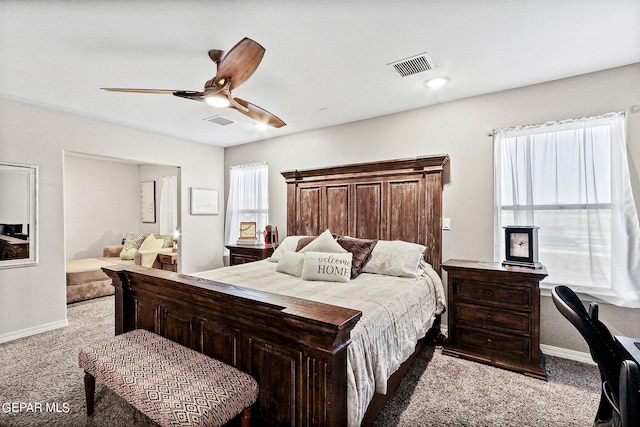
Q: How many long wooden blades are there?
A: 3